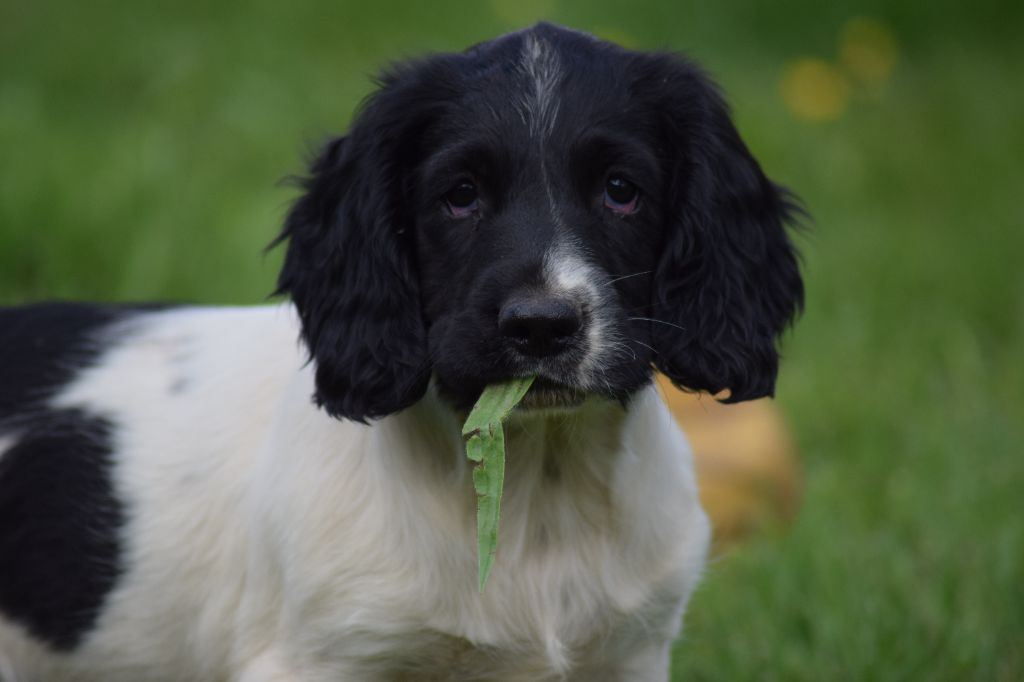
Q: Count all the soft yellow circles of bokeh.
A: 2